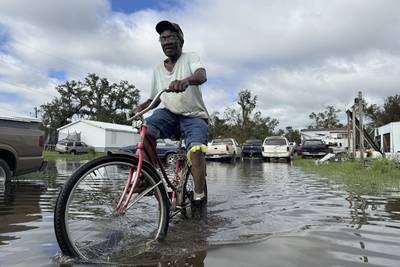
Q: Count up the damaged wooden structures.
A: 1